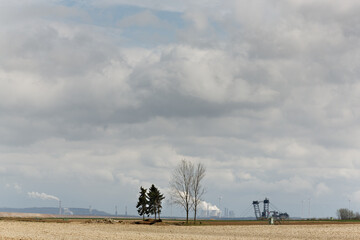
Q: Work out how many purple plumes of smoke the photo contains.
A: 0